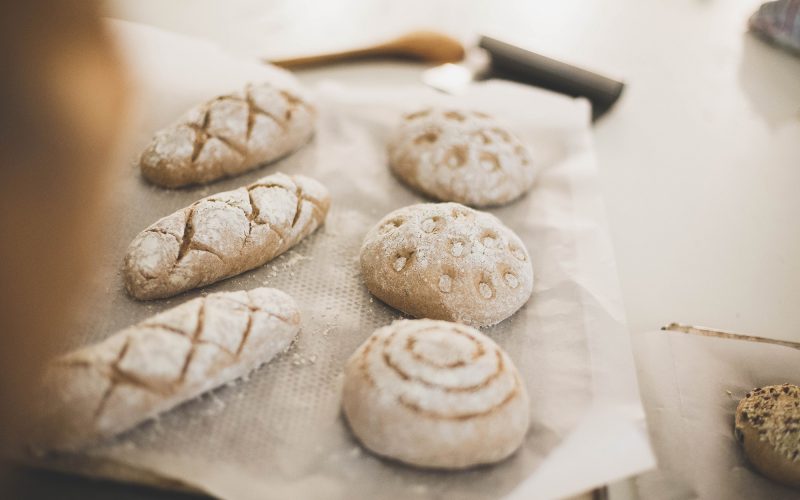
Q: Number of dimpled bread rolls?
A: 2